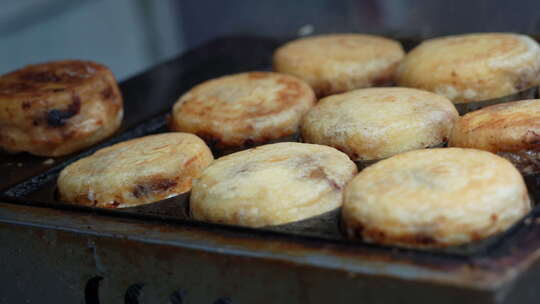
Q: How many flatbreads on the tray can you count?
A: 9